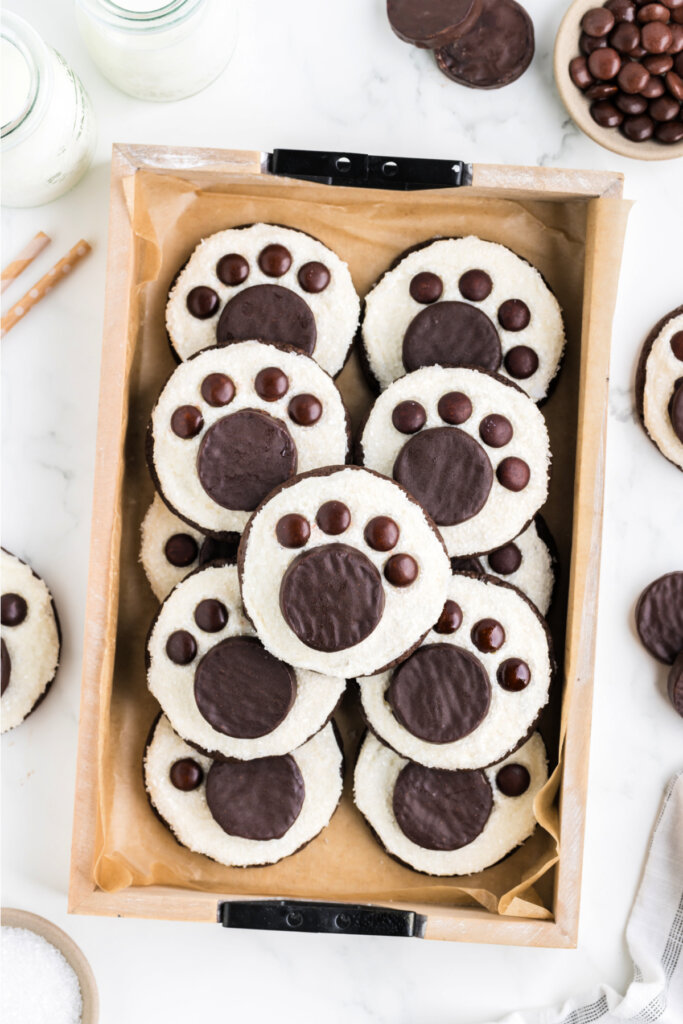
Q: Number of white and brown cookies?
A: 13